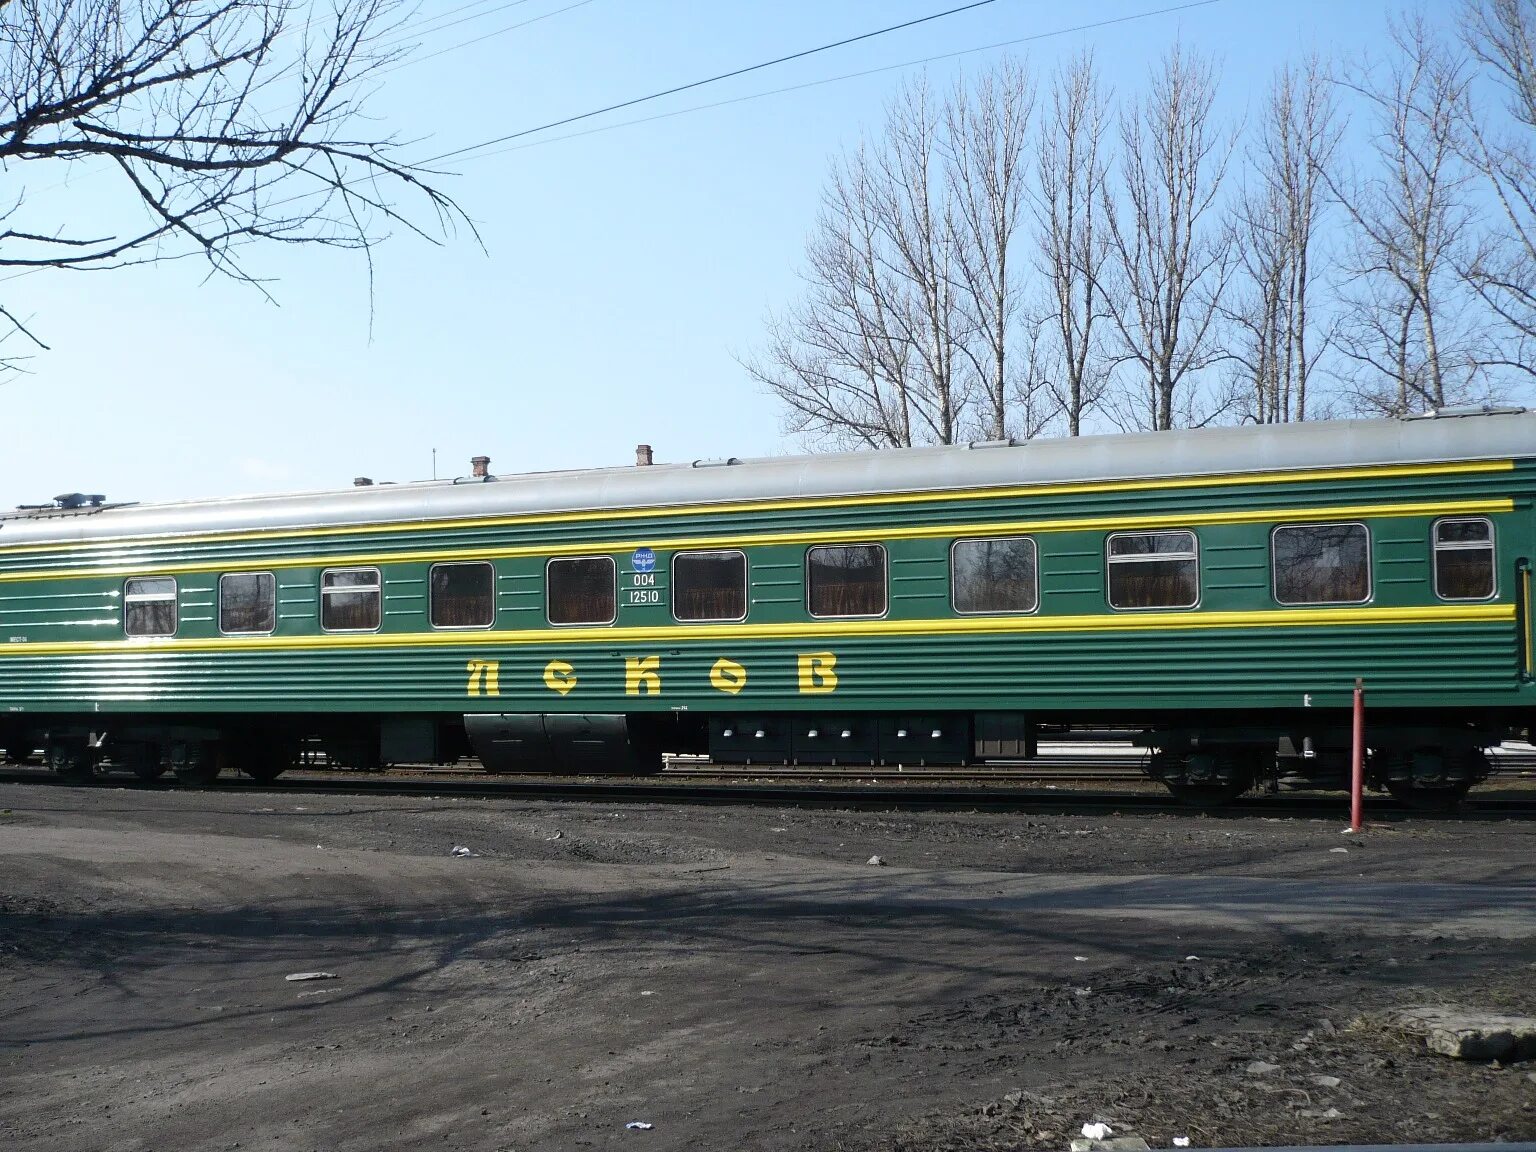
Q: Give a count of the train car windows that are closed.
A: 11